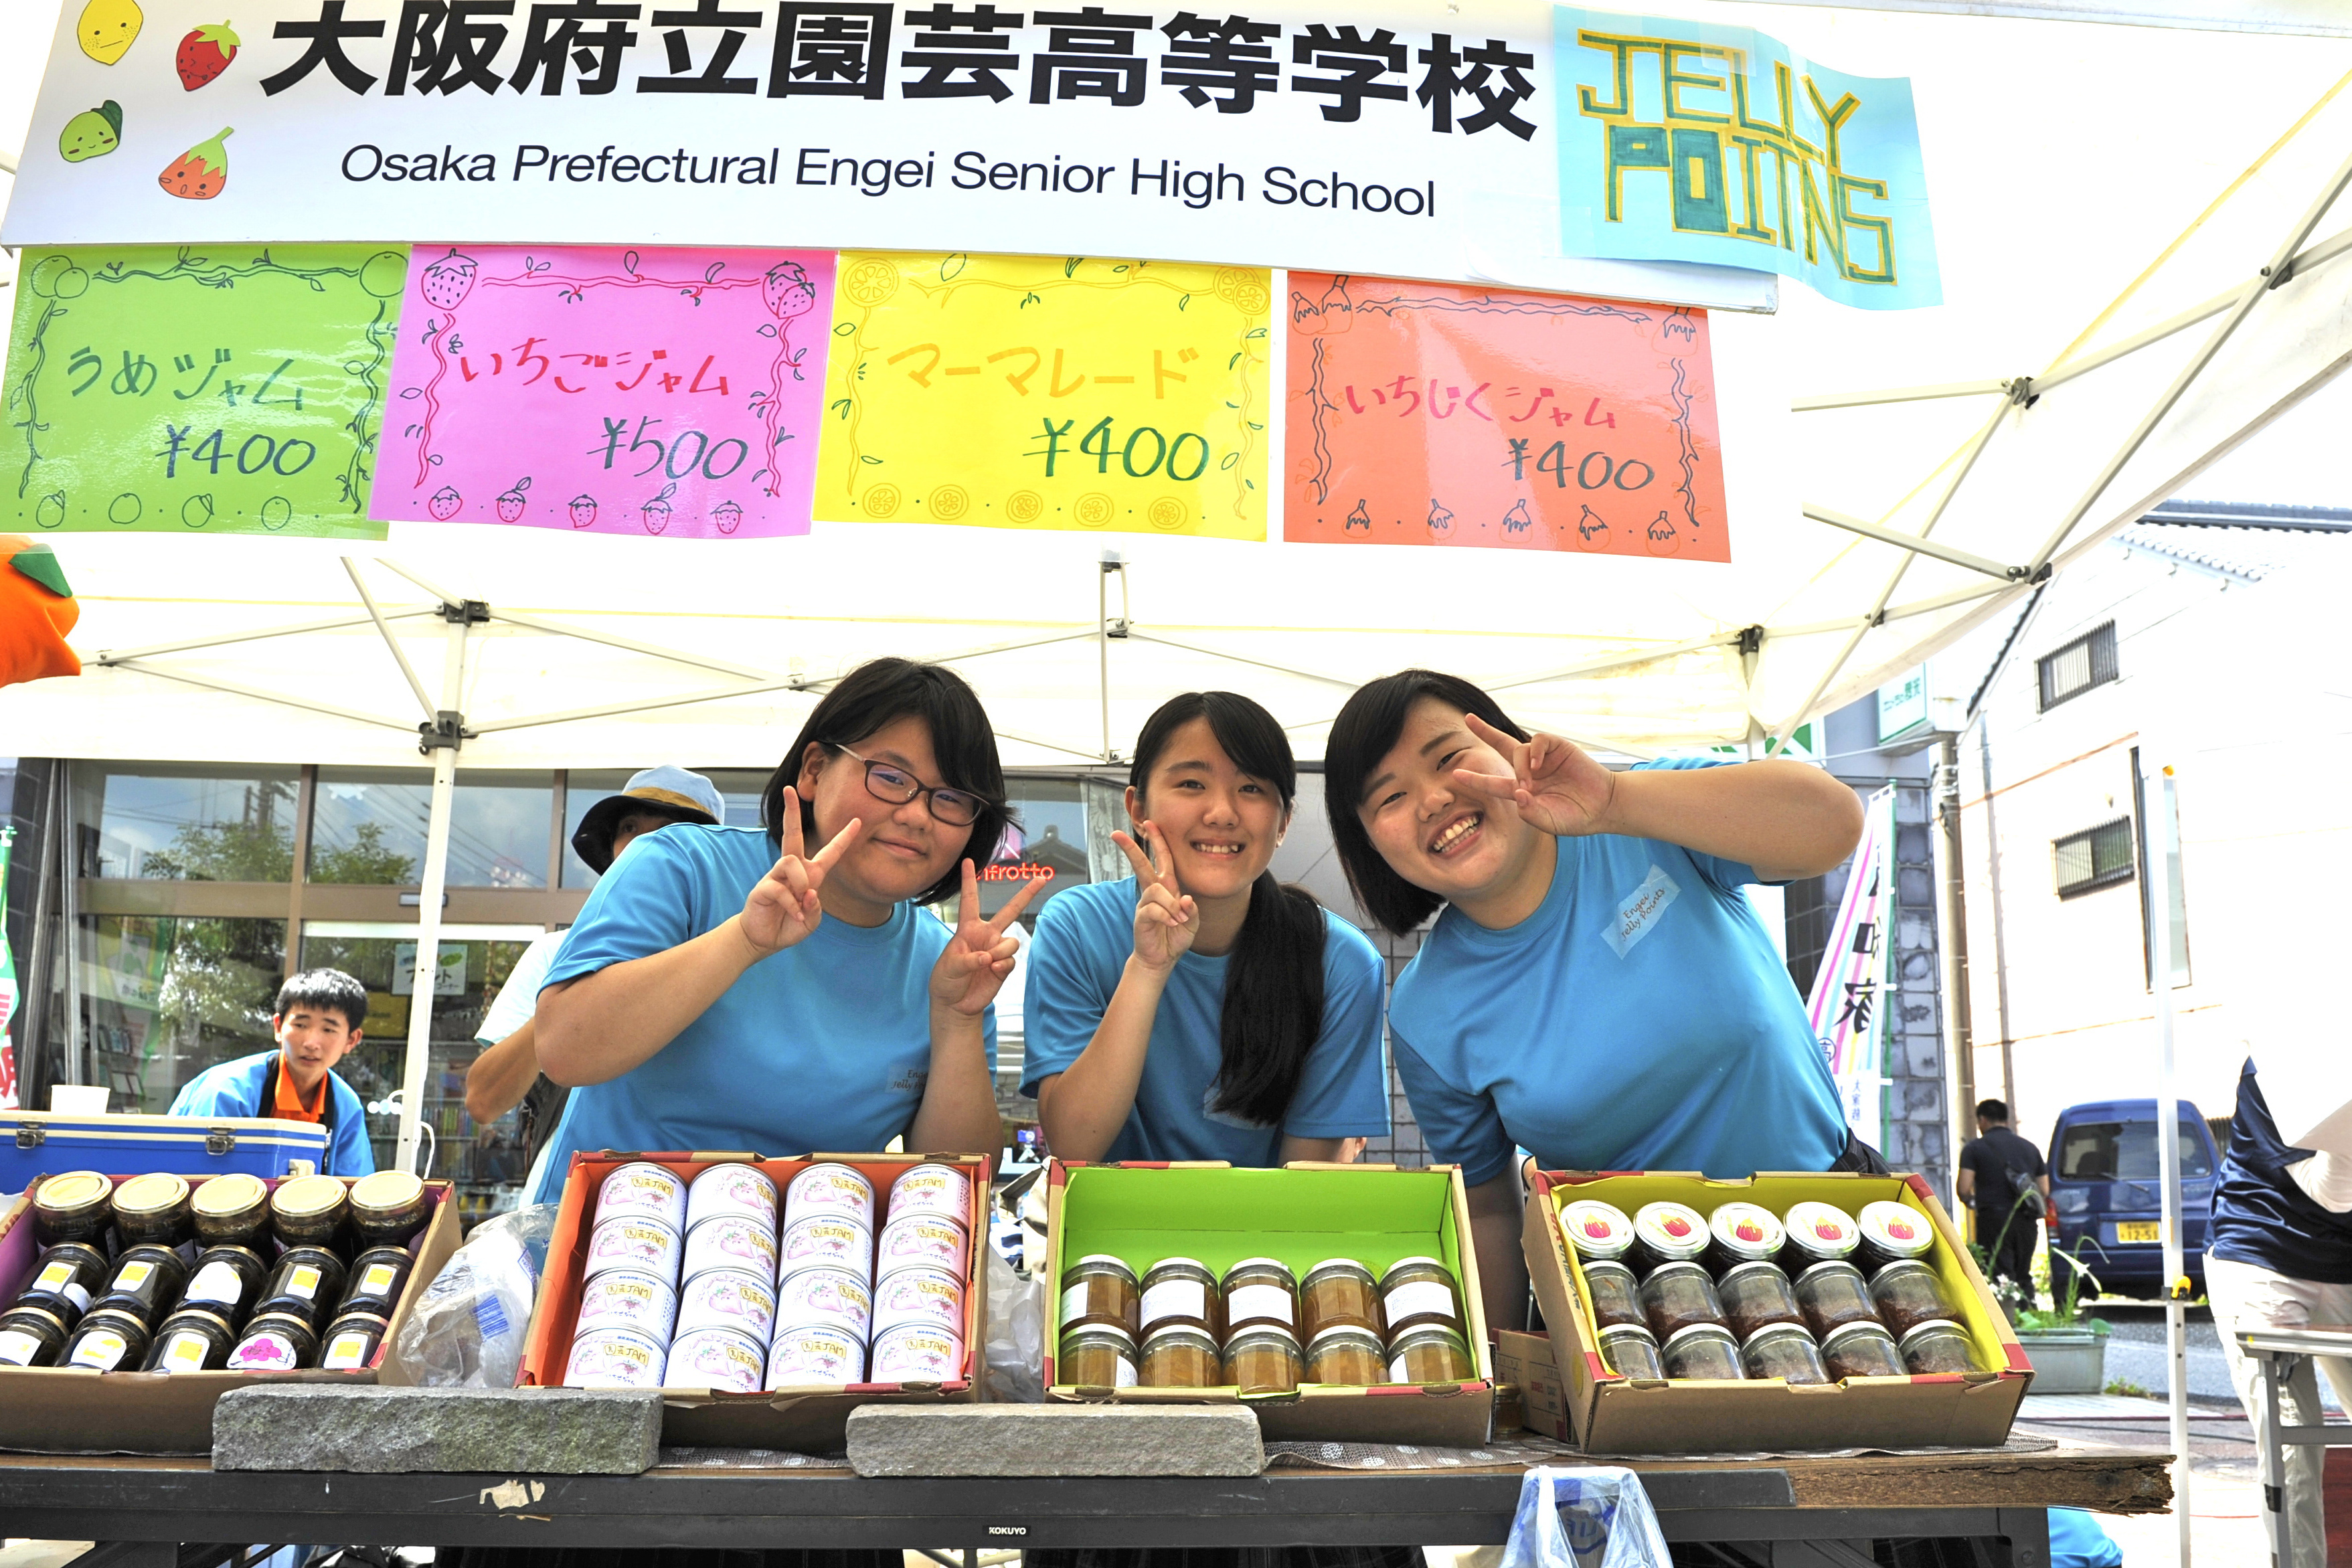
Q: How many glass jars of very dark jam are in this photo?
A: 15